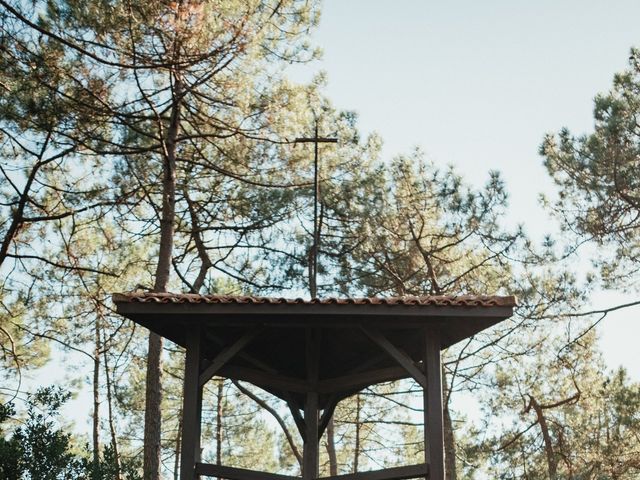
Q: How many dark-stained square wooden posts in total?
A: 3